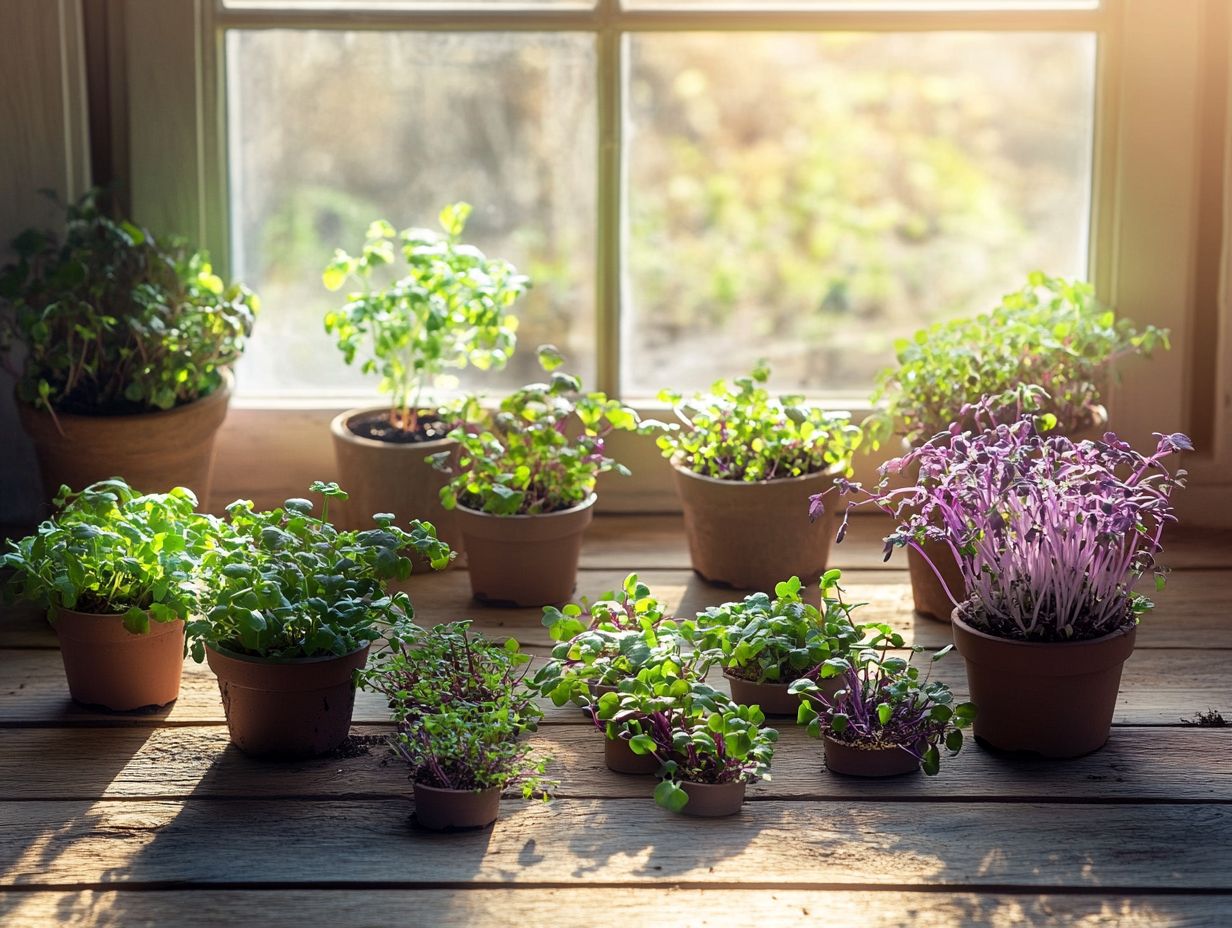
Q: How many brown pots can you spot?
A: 14